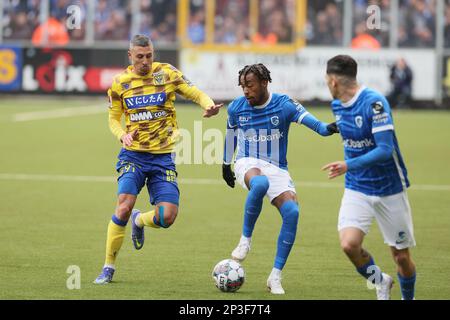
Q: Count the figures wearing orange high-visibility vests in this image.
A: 3